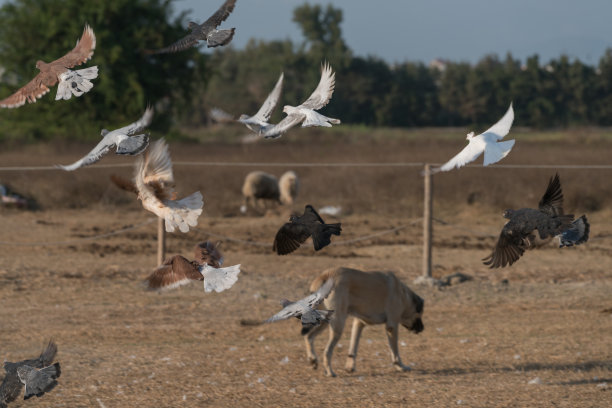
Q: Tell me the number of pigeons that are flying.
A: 12